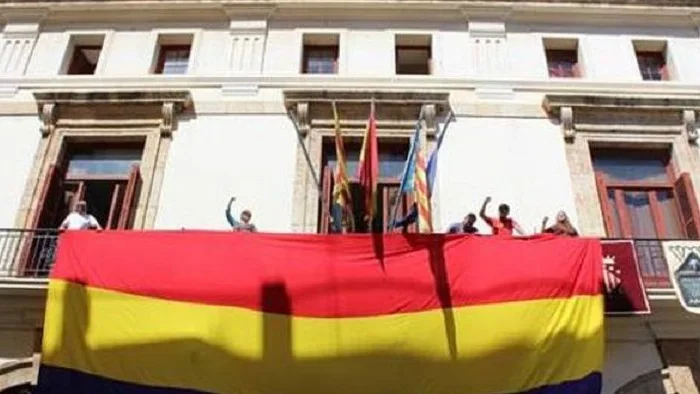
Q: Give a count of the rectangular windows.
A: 9